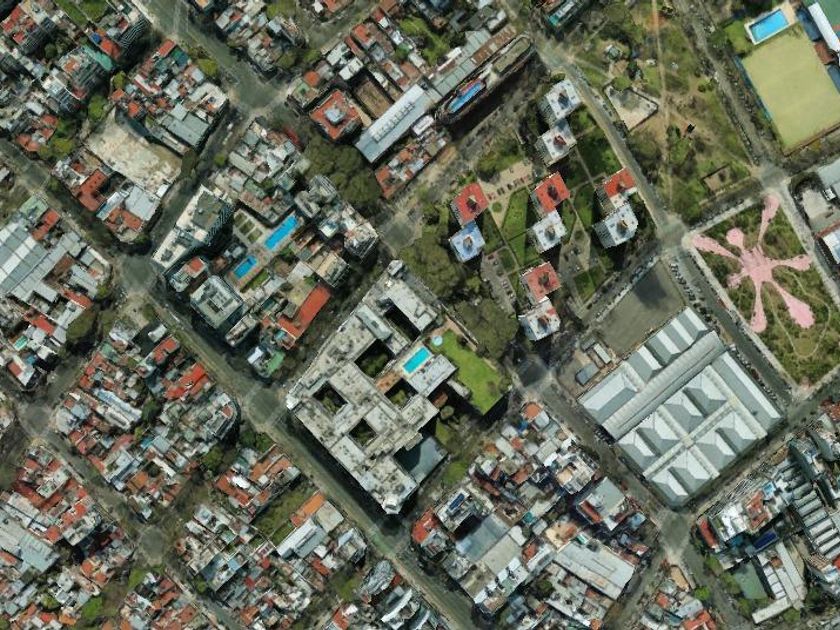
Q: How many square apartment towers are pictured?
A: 10